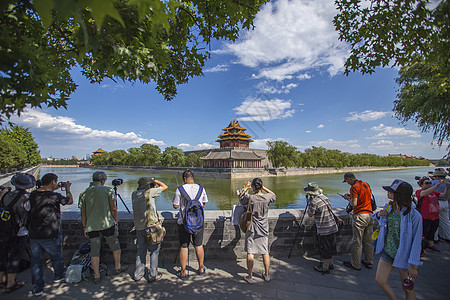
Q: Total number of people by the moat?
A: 11